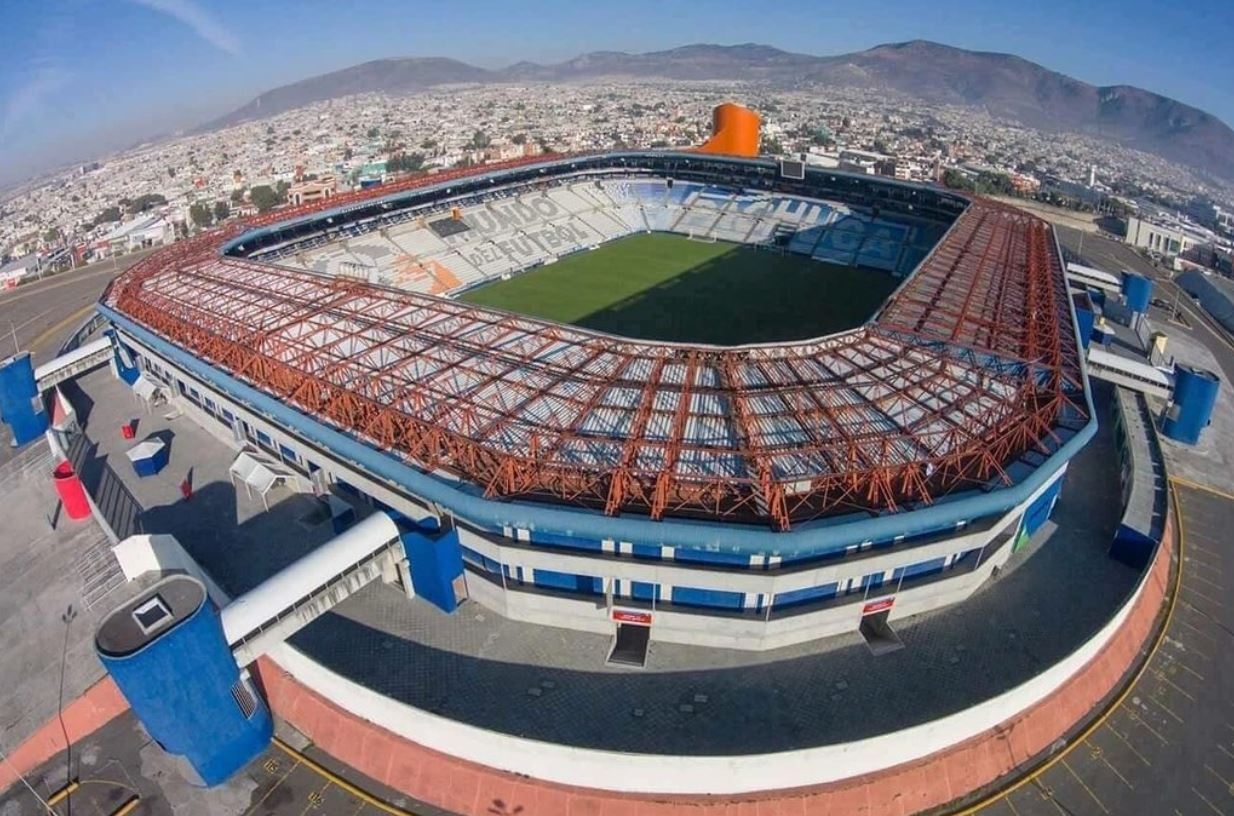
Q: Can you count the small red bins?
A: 2